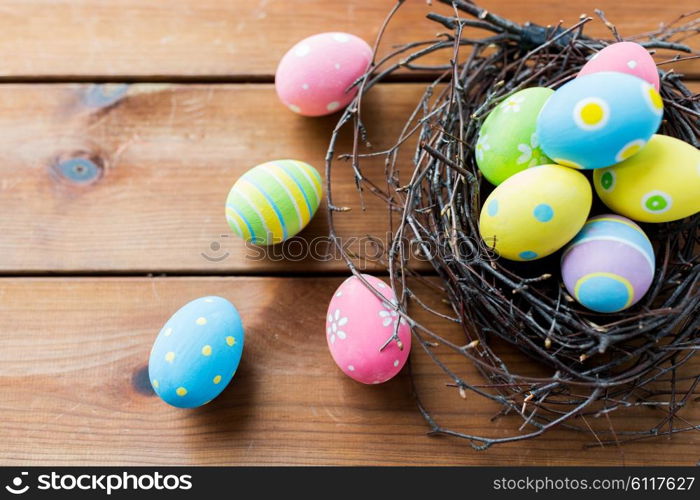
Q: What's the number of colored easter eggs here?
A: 10